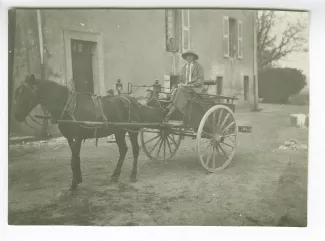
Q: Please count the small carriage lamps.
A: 2